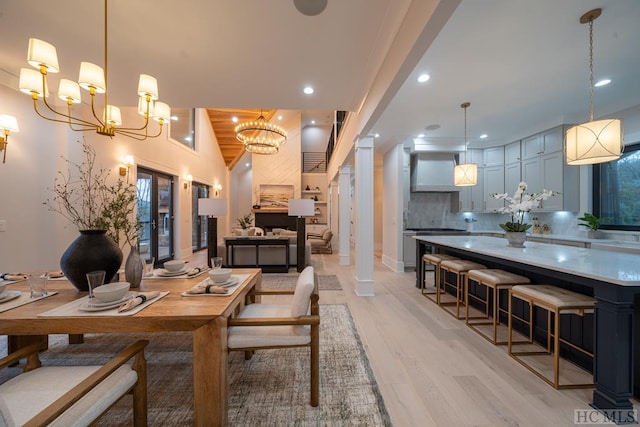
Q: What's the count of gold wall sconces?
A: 4